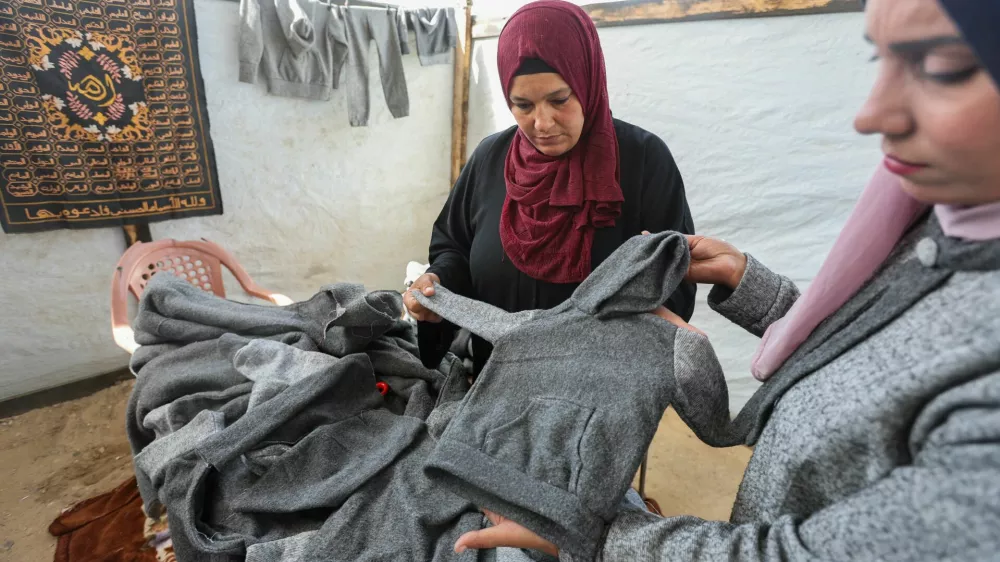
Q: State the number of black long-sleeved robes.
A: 1